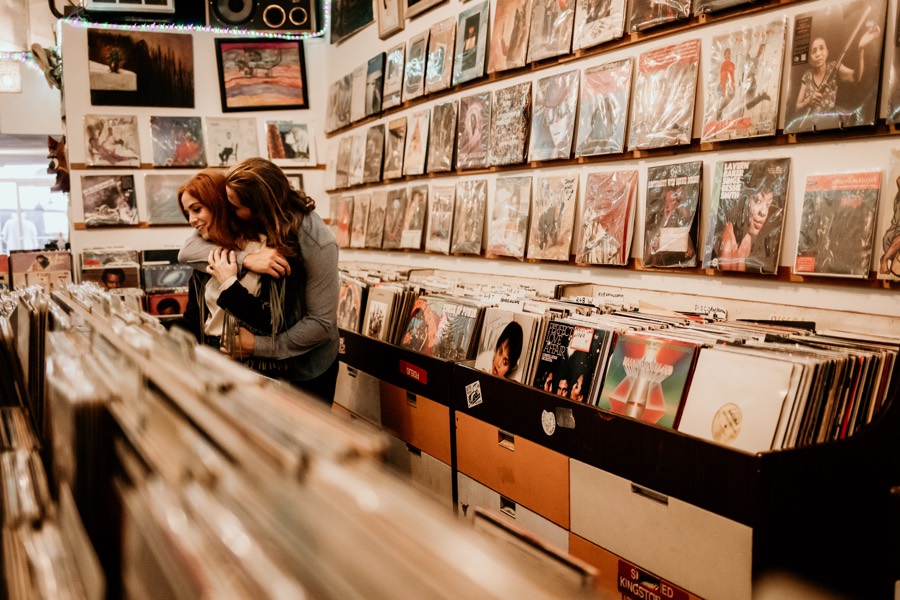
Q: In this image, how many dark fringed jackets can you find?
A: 1